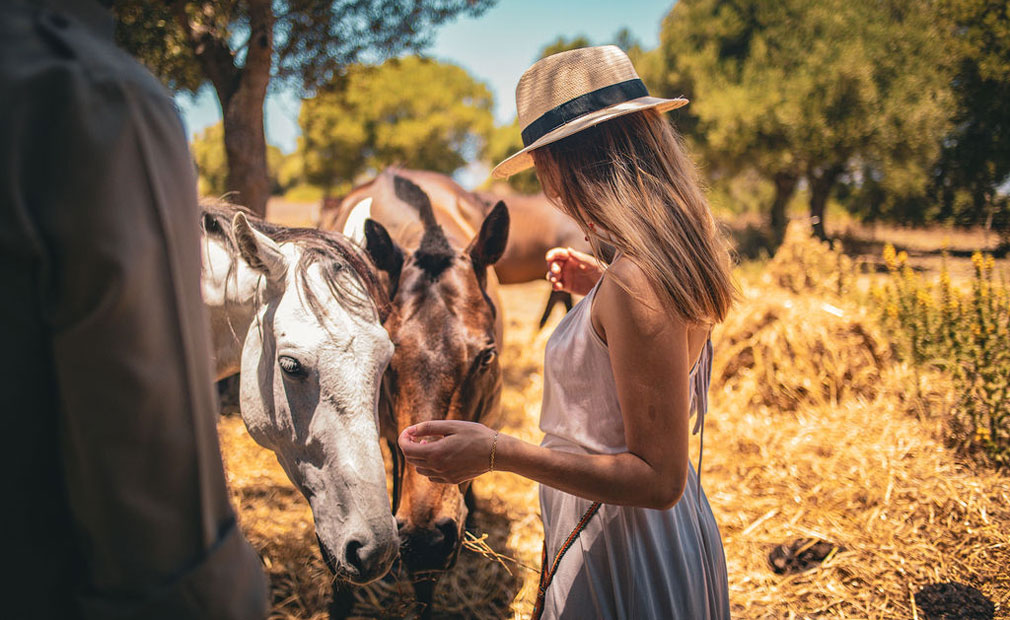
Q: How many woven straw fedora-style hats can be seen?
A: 1